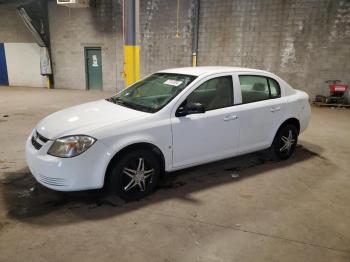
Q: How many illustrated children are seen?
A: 0